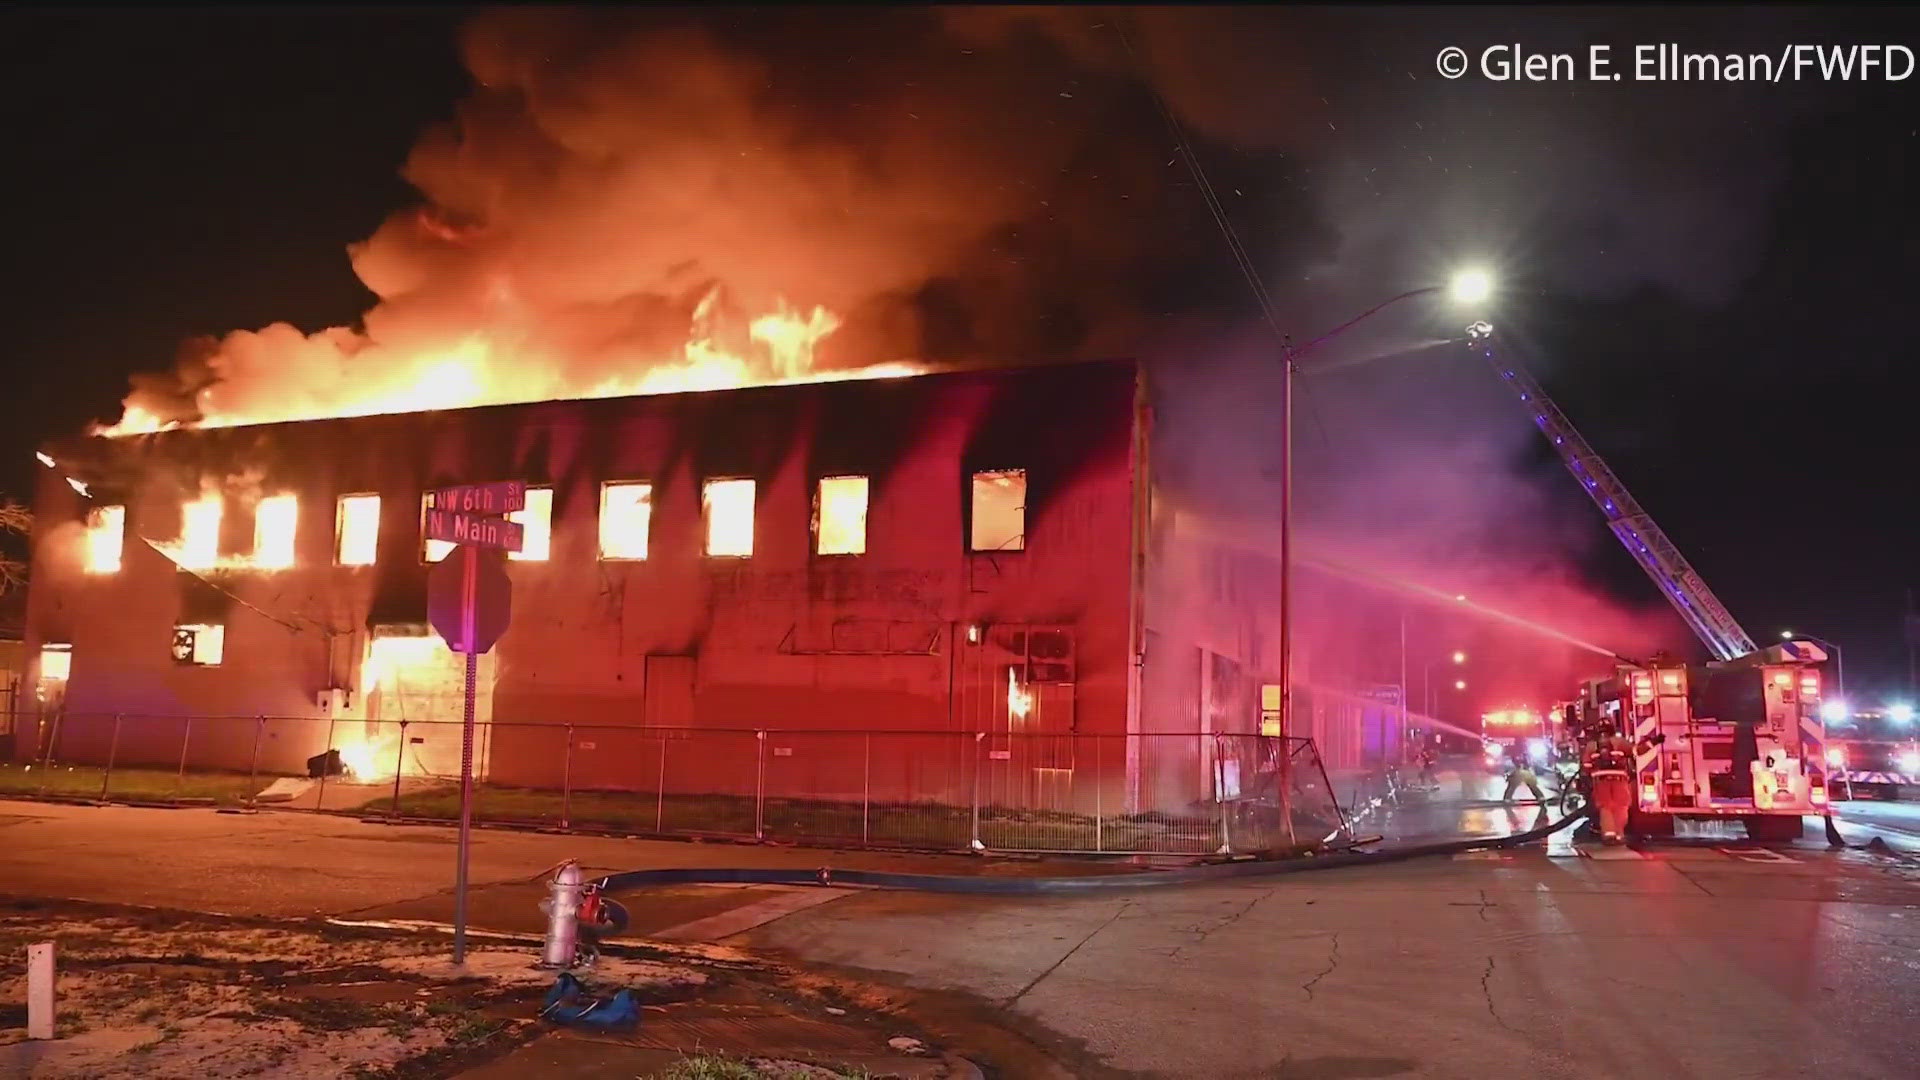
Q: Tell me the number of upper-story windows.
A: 10